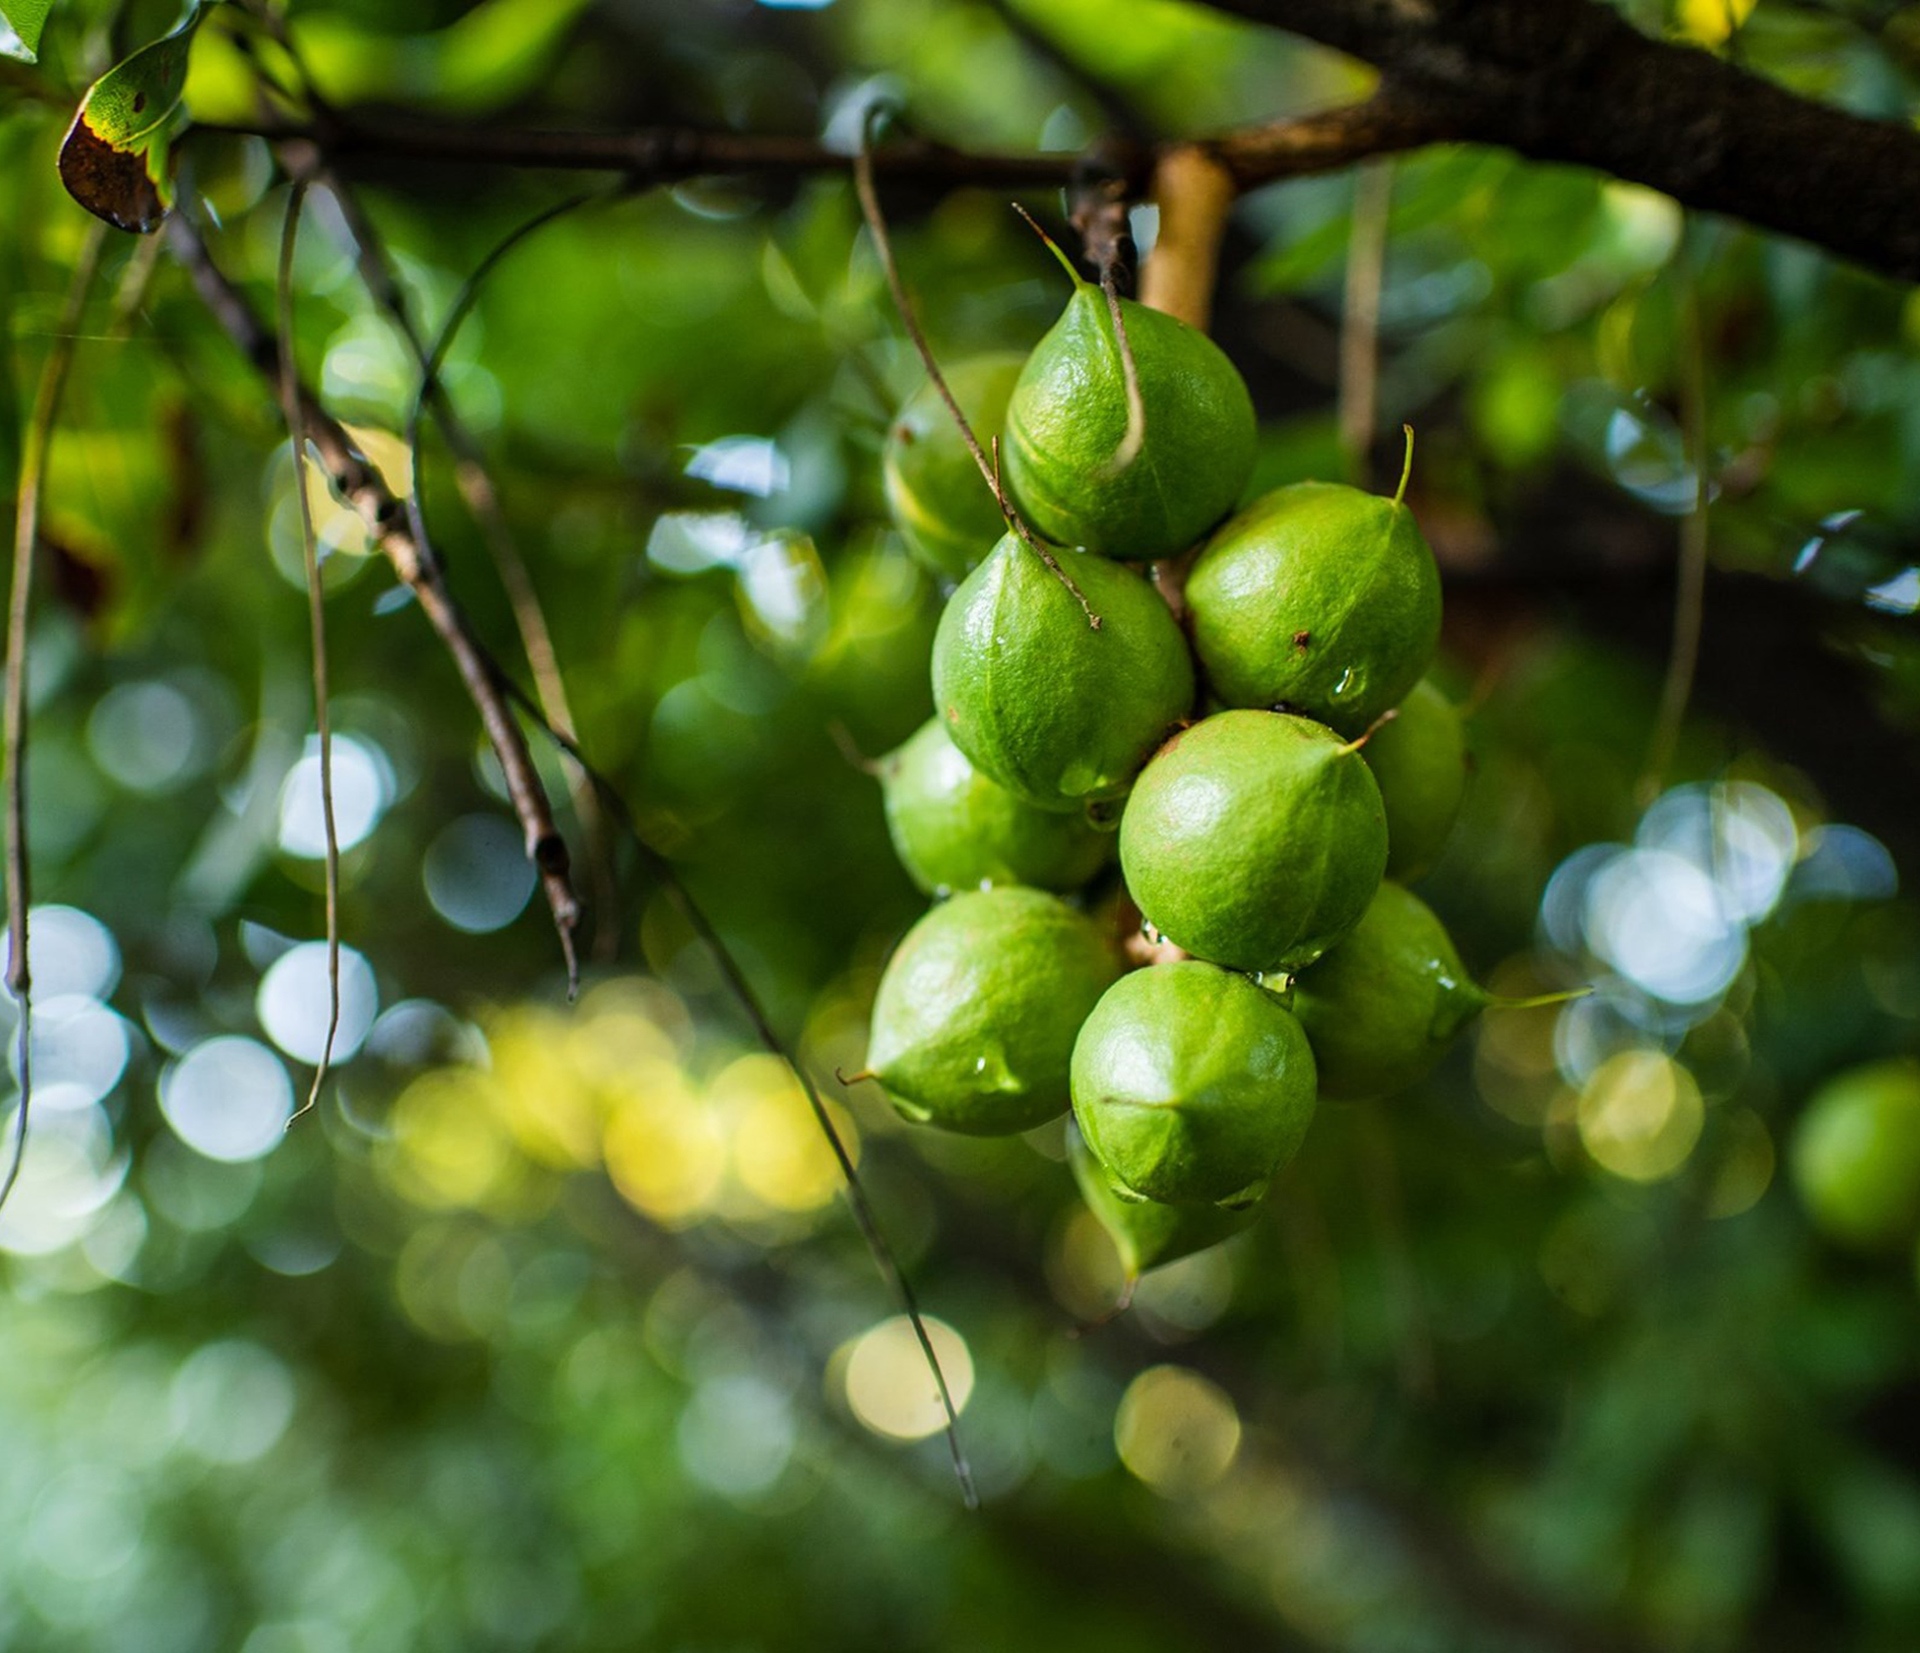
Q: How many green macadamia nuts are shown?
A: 12